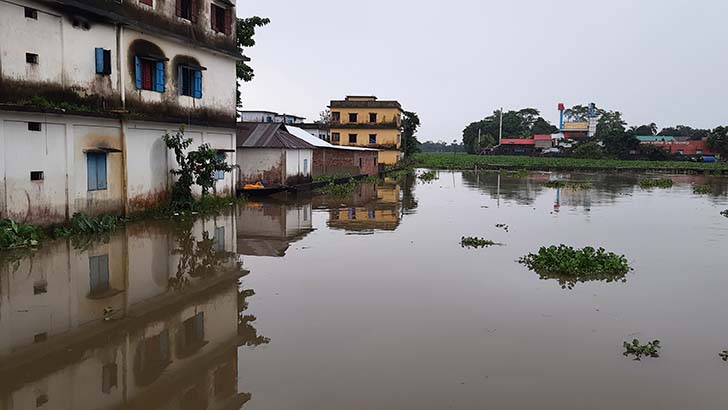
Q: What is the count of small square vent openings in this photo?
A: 4